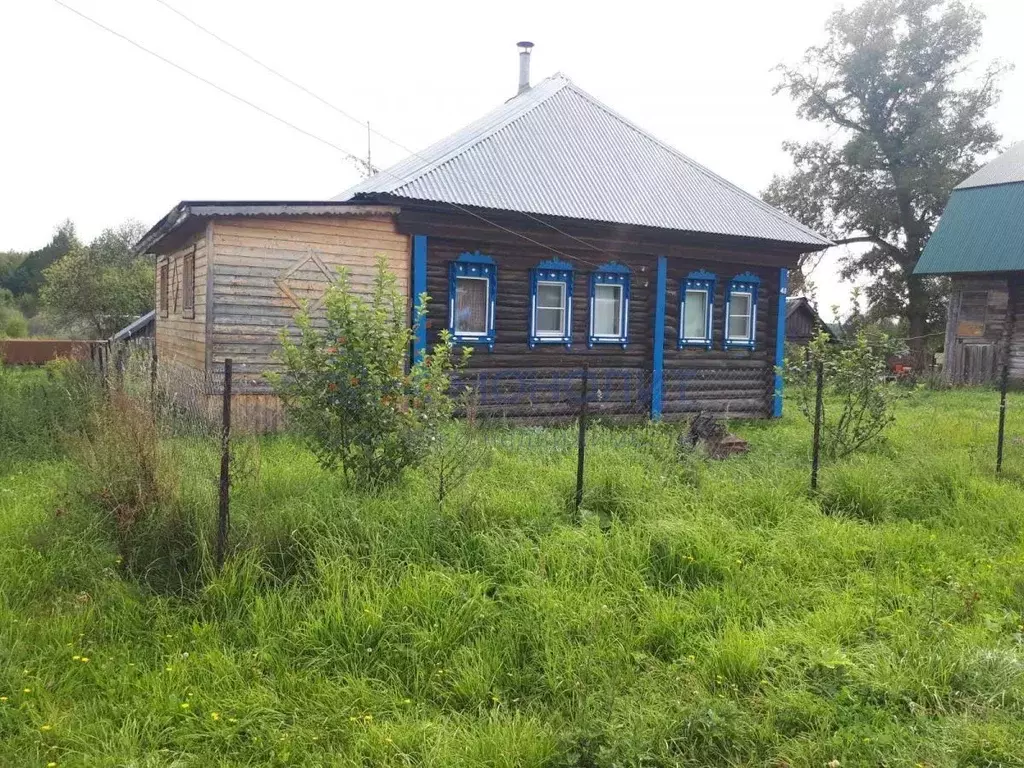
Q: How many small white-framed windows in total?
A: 5